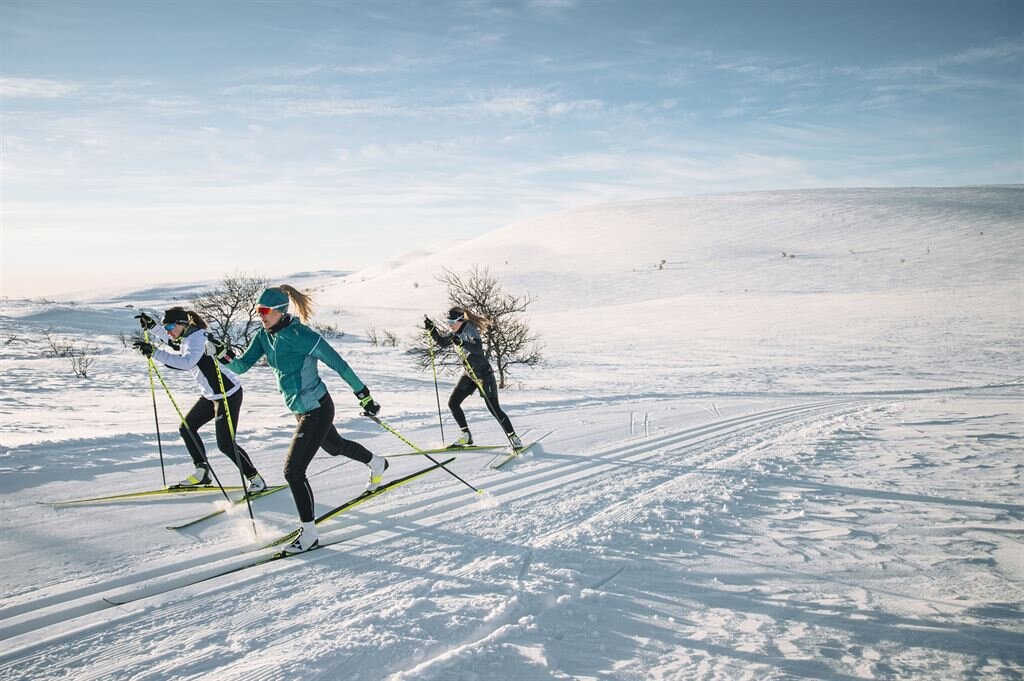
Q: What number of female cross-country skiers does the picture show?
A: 3